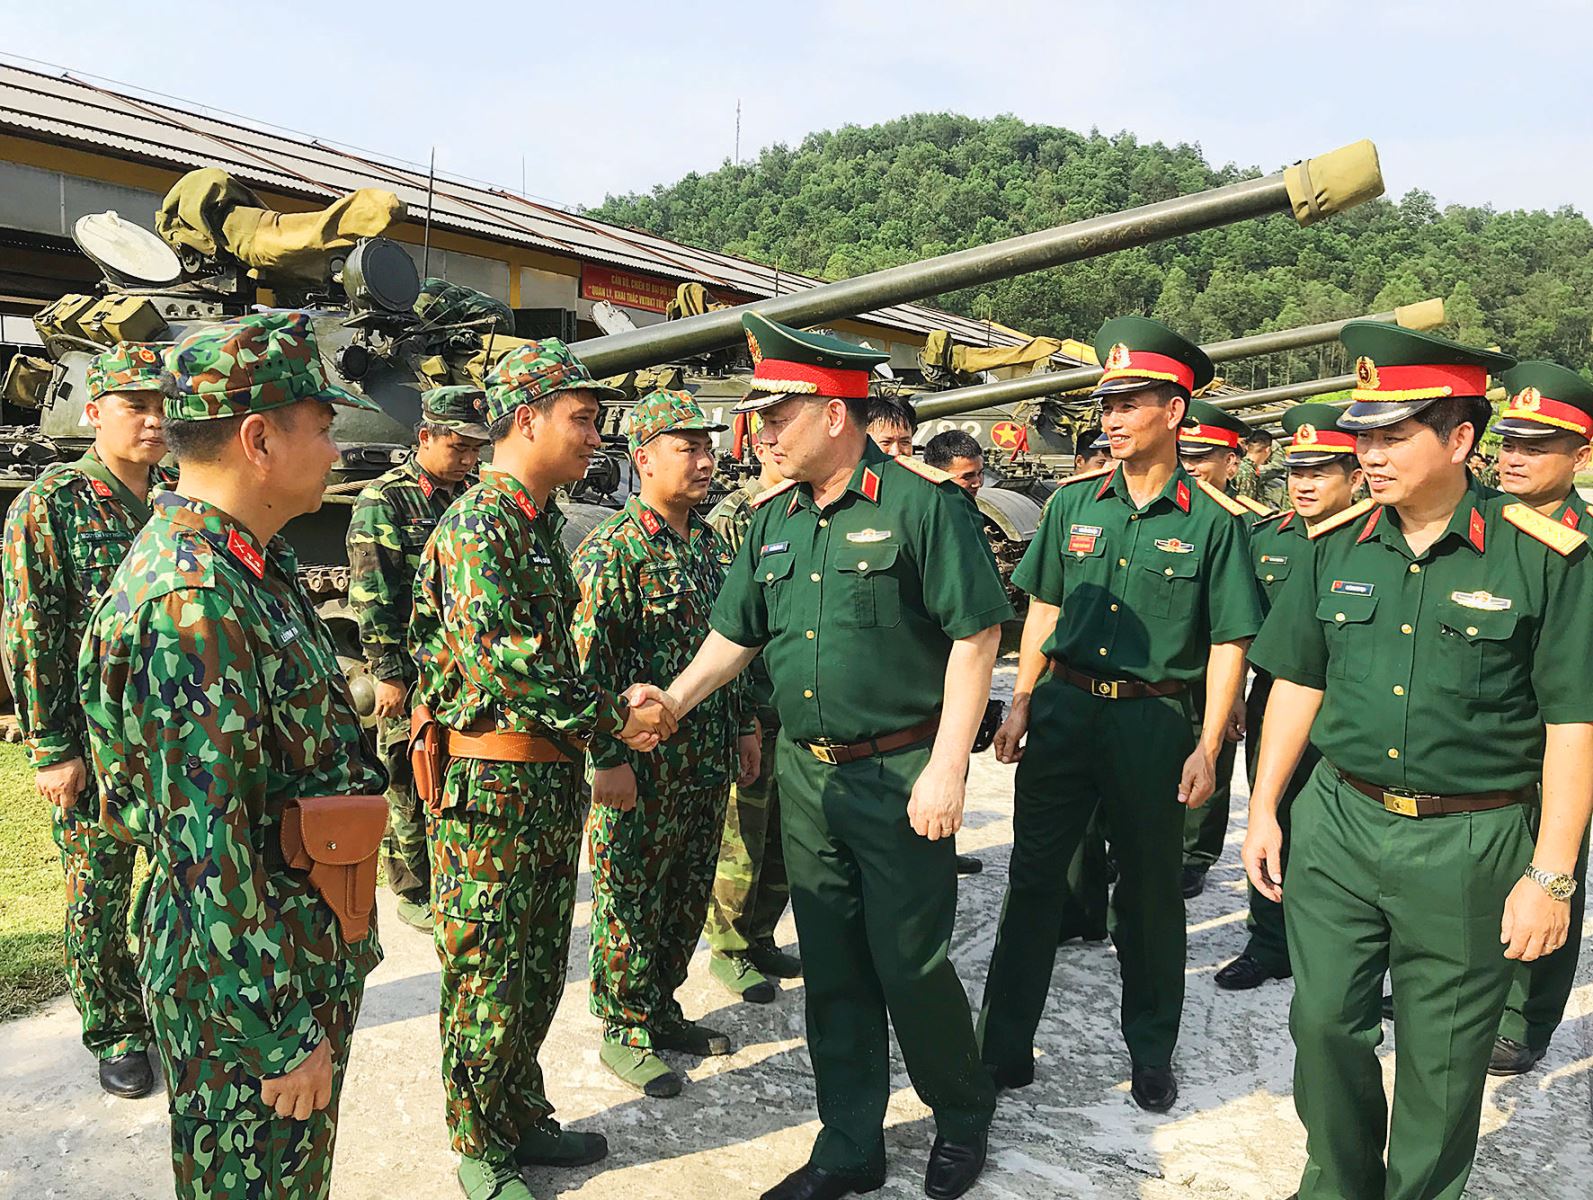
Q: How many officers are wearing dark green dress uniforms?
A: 6